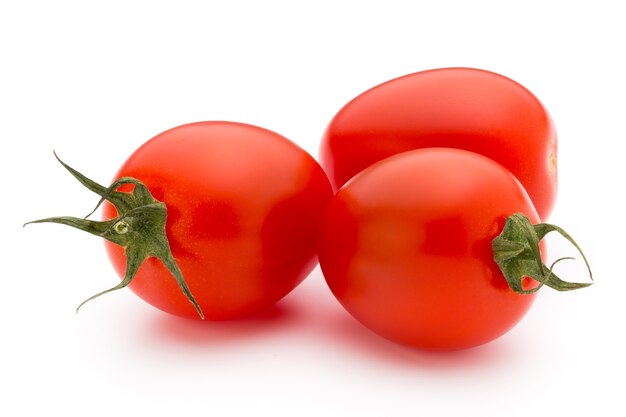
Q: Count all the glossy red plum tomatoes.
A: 3